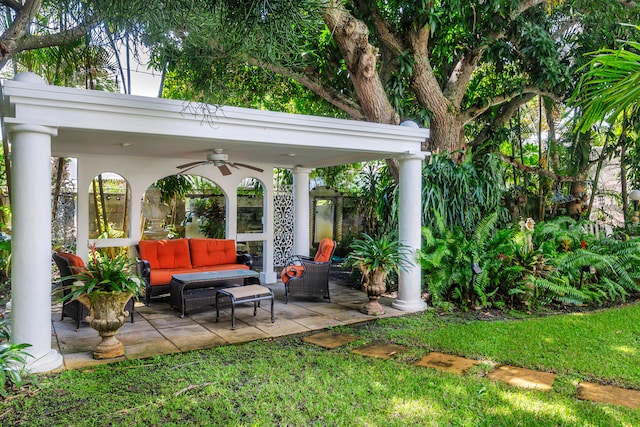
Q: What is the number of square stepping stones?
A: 5